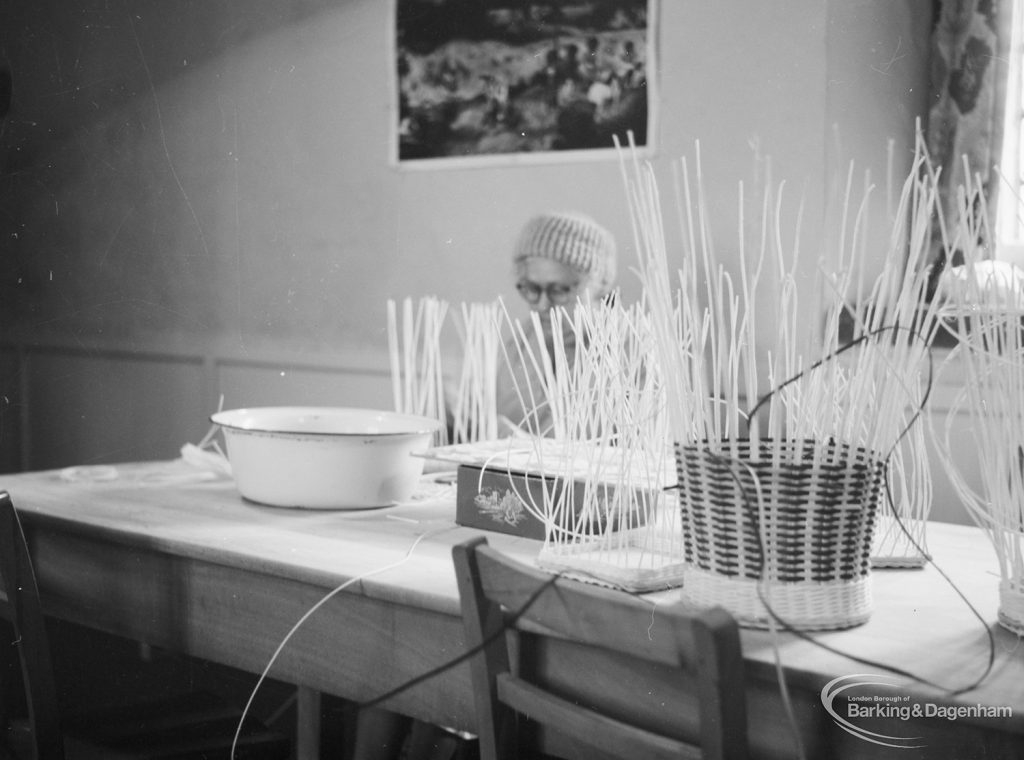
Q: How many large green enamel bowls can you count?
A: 0